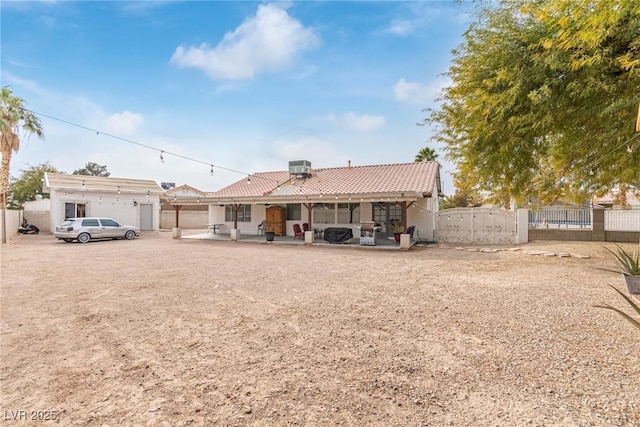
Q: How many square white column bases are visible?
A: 4